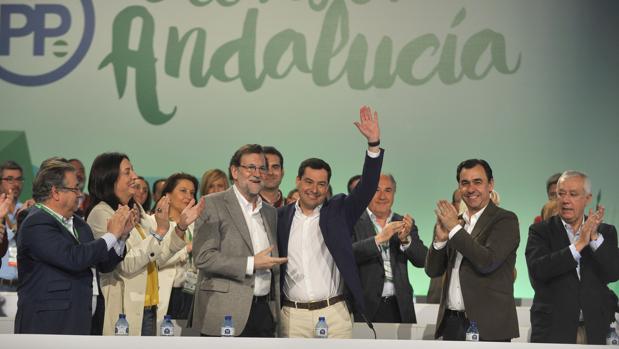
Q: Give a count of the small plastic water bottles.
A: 6